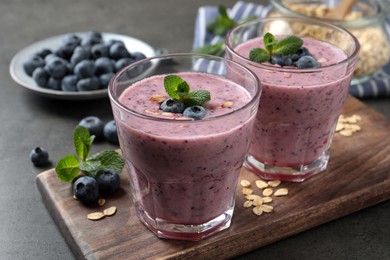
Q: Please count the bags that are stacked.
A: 0